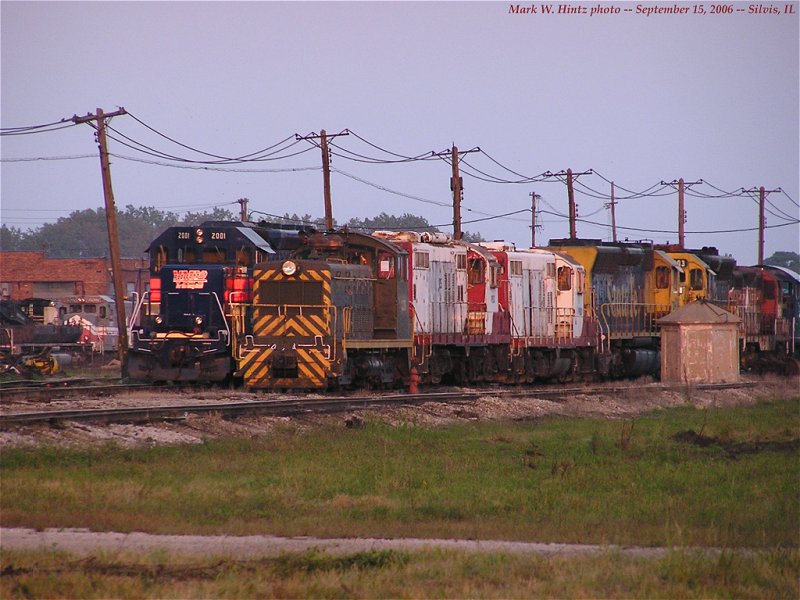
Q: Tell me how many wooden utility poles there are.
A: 9